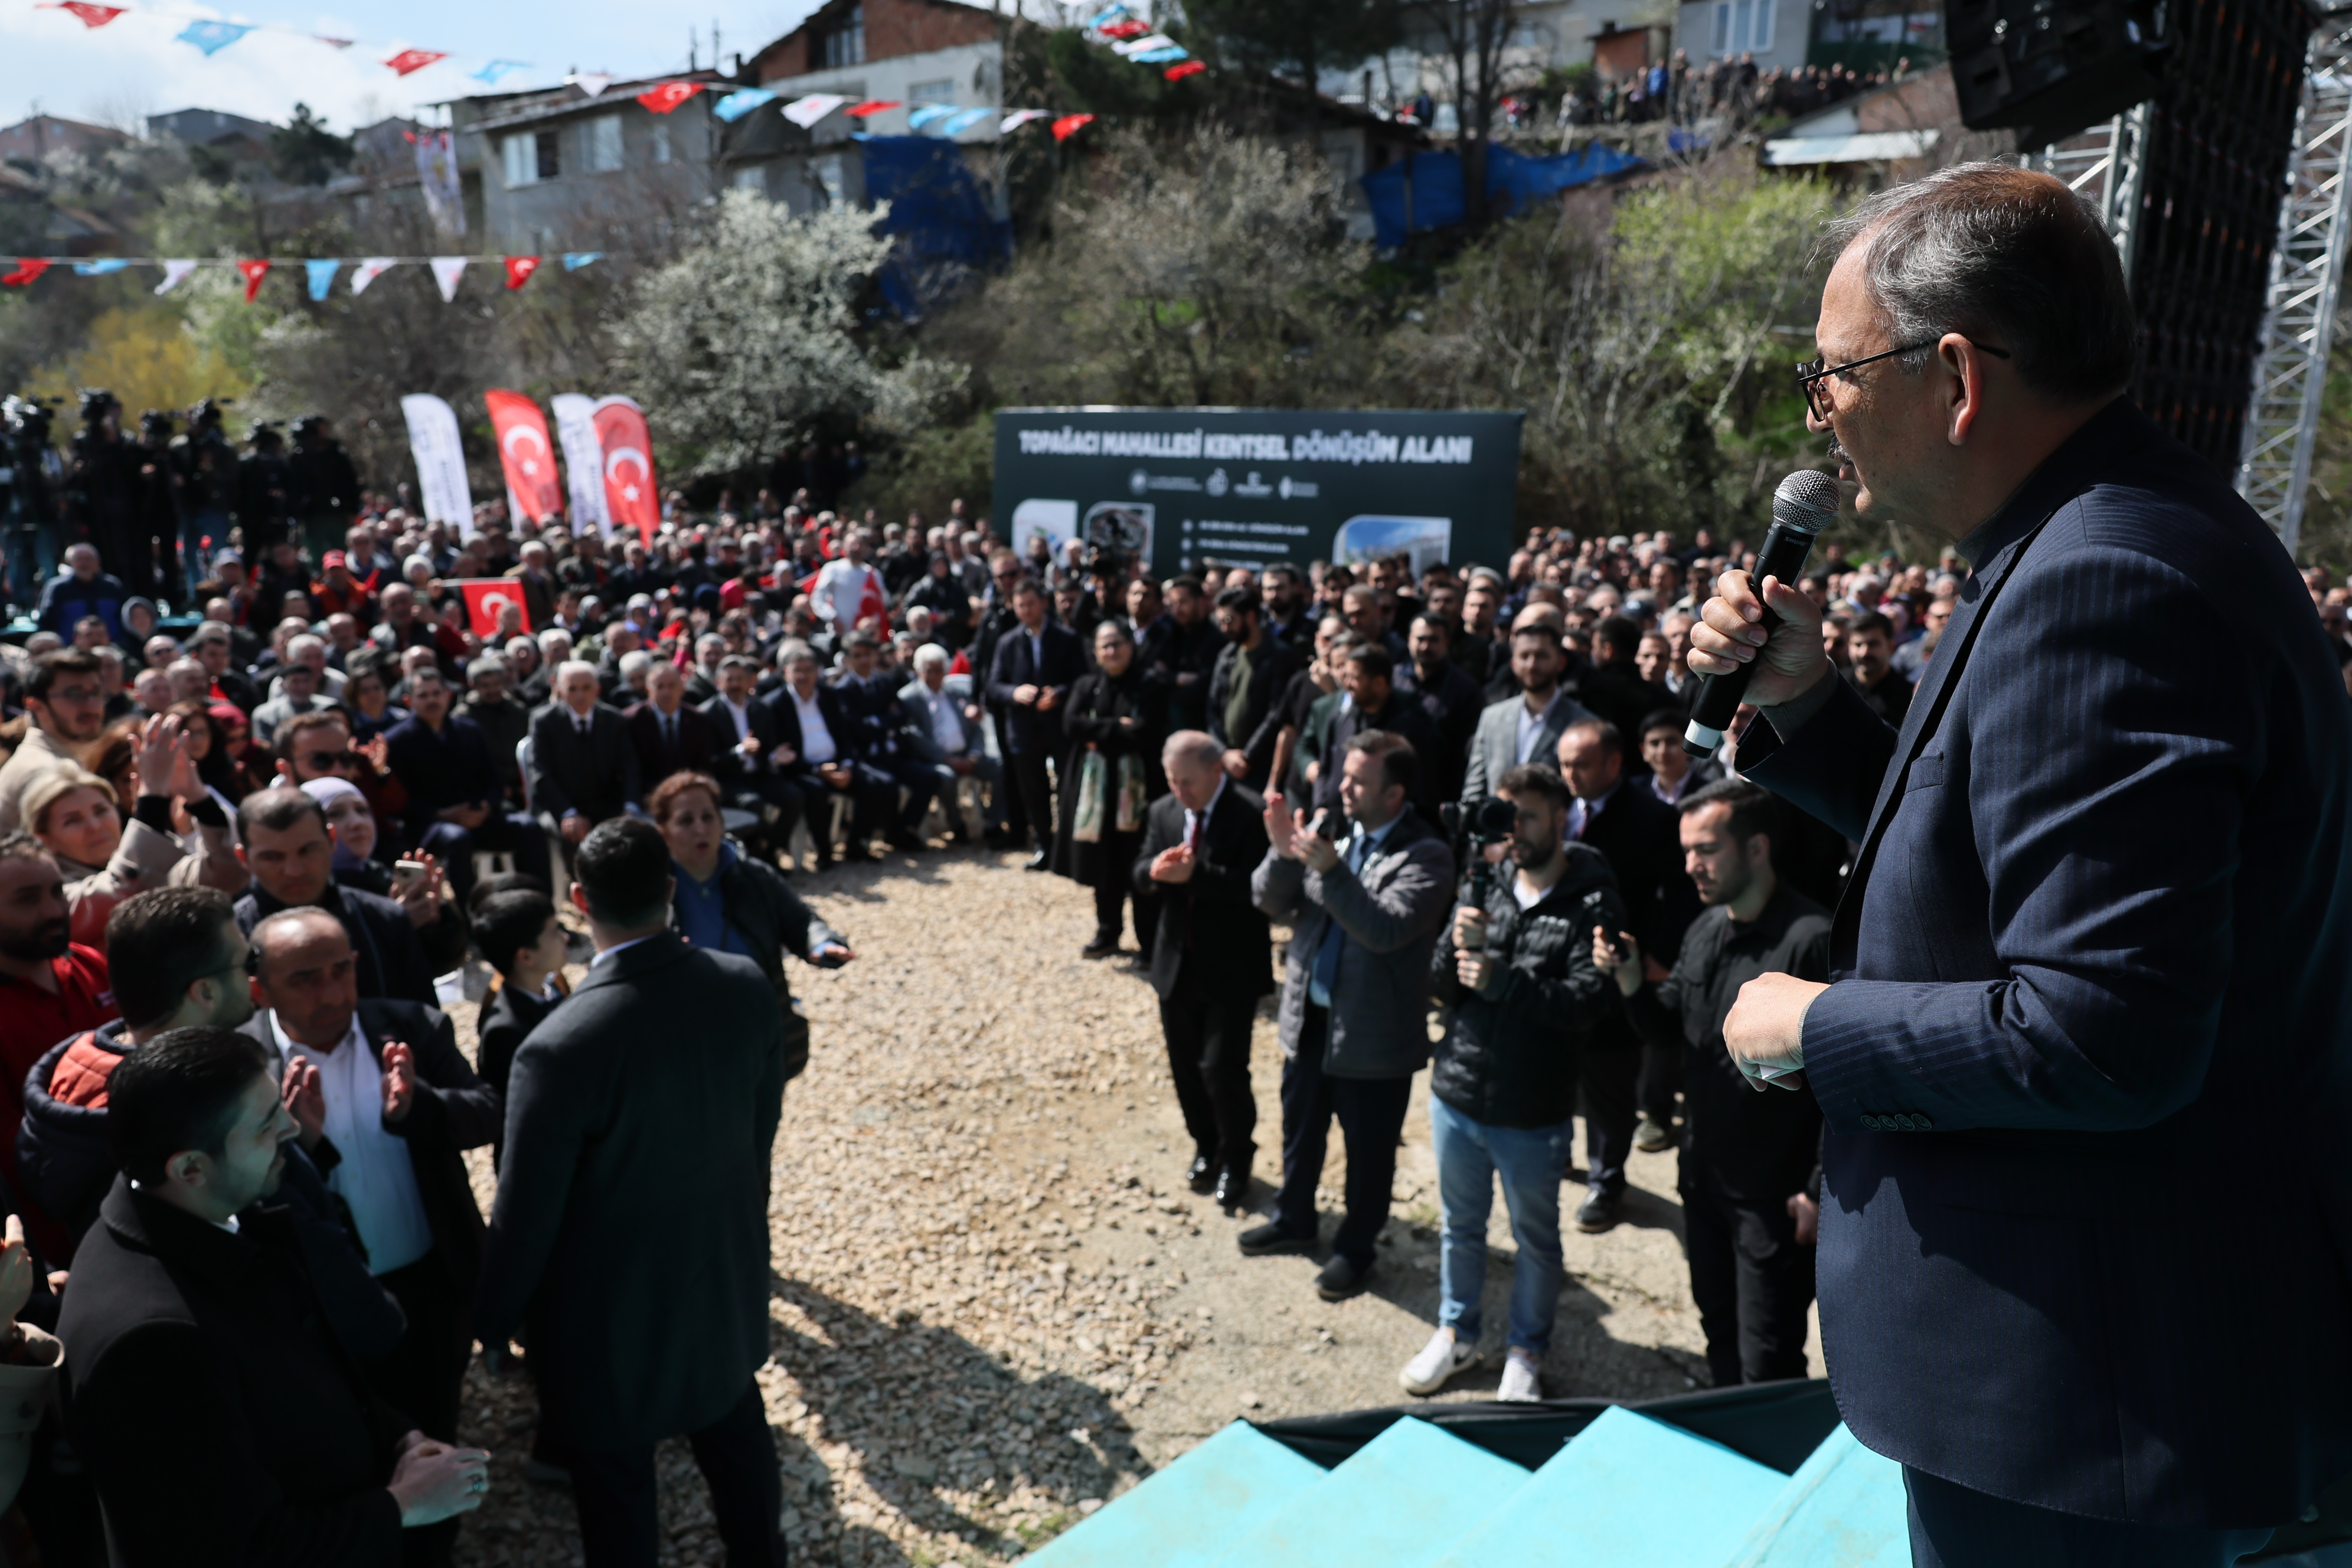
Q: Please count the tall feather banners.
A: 4